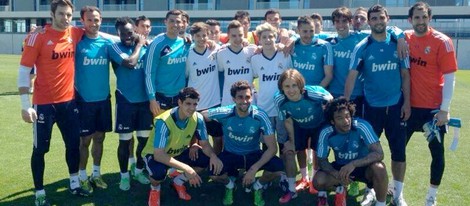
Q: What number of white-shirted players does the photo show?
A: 3